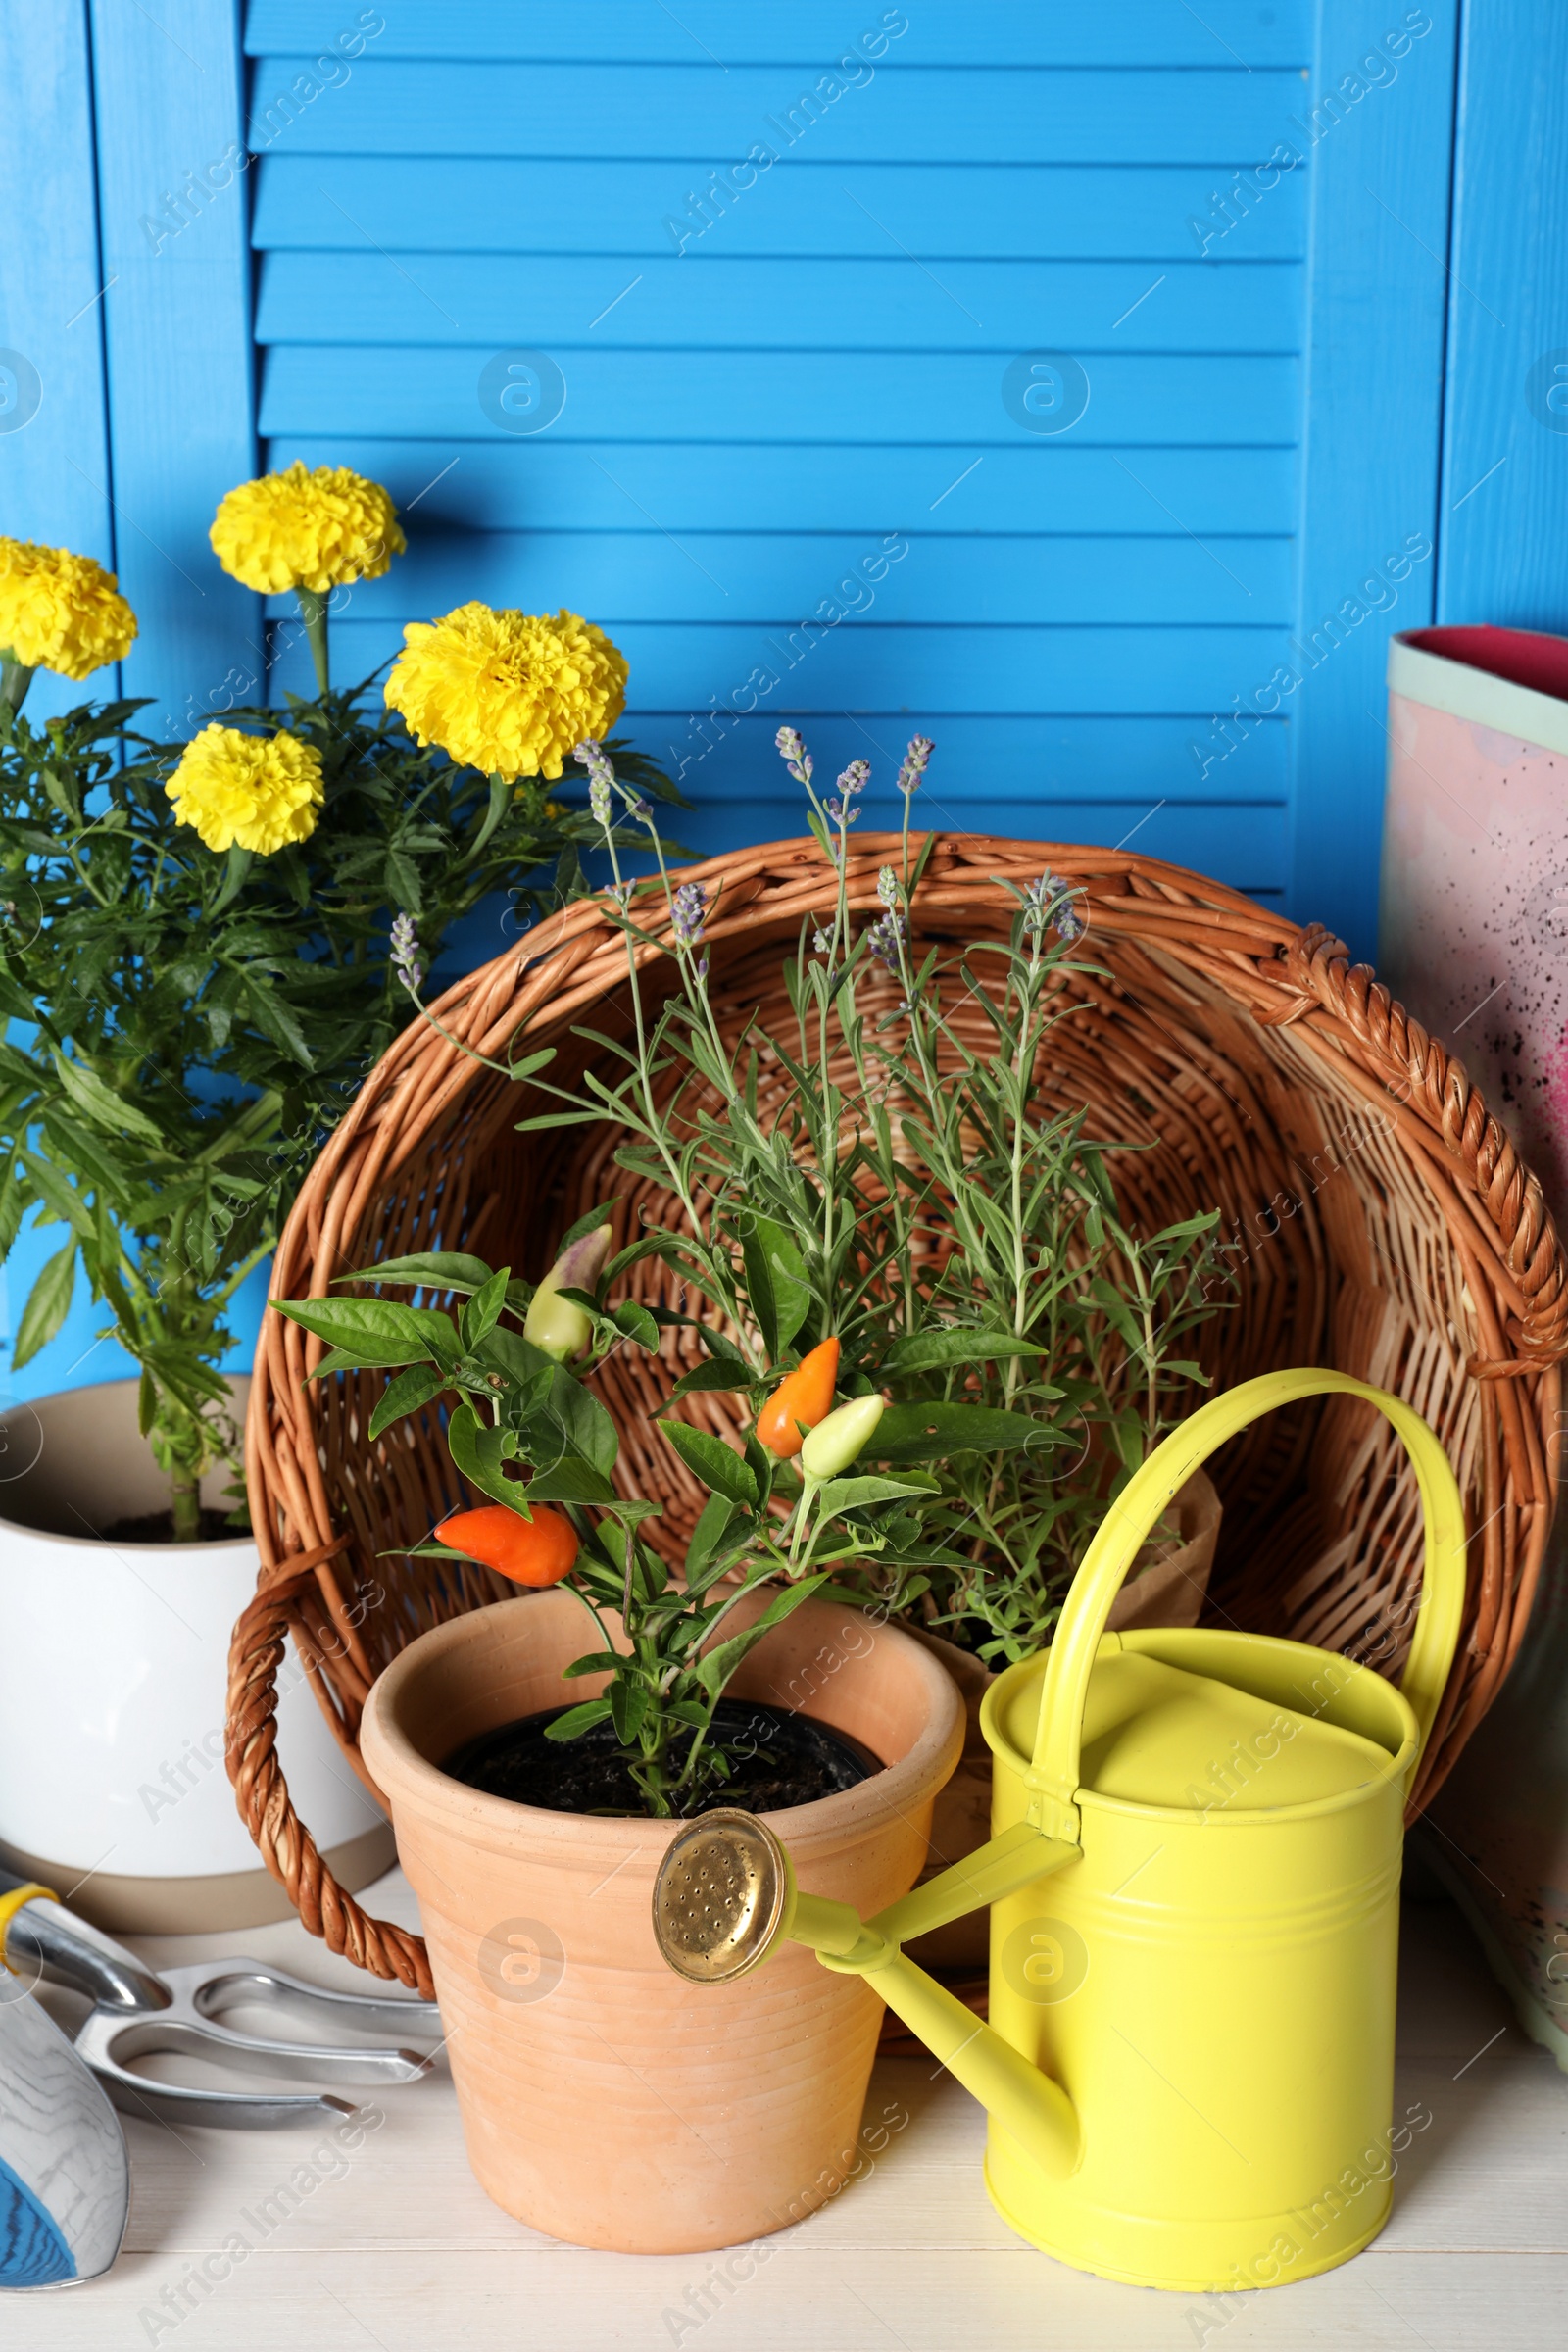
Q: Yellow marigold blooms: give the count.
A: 4